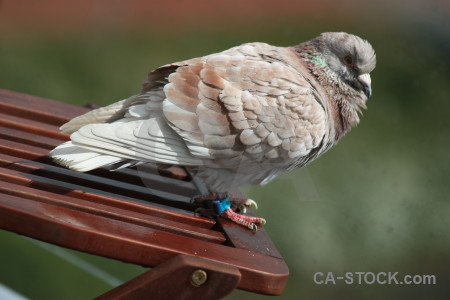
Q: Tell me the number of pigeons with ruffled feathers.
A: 1